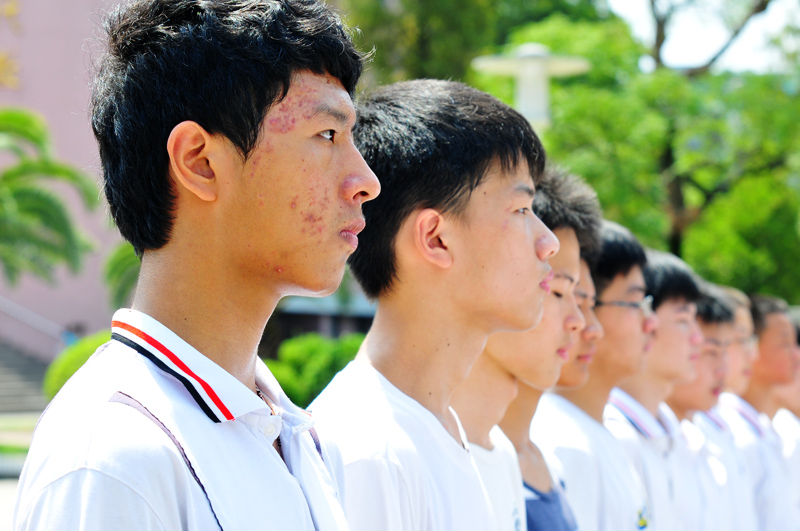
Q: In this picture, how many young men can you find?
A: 10